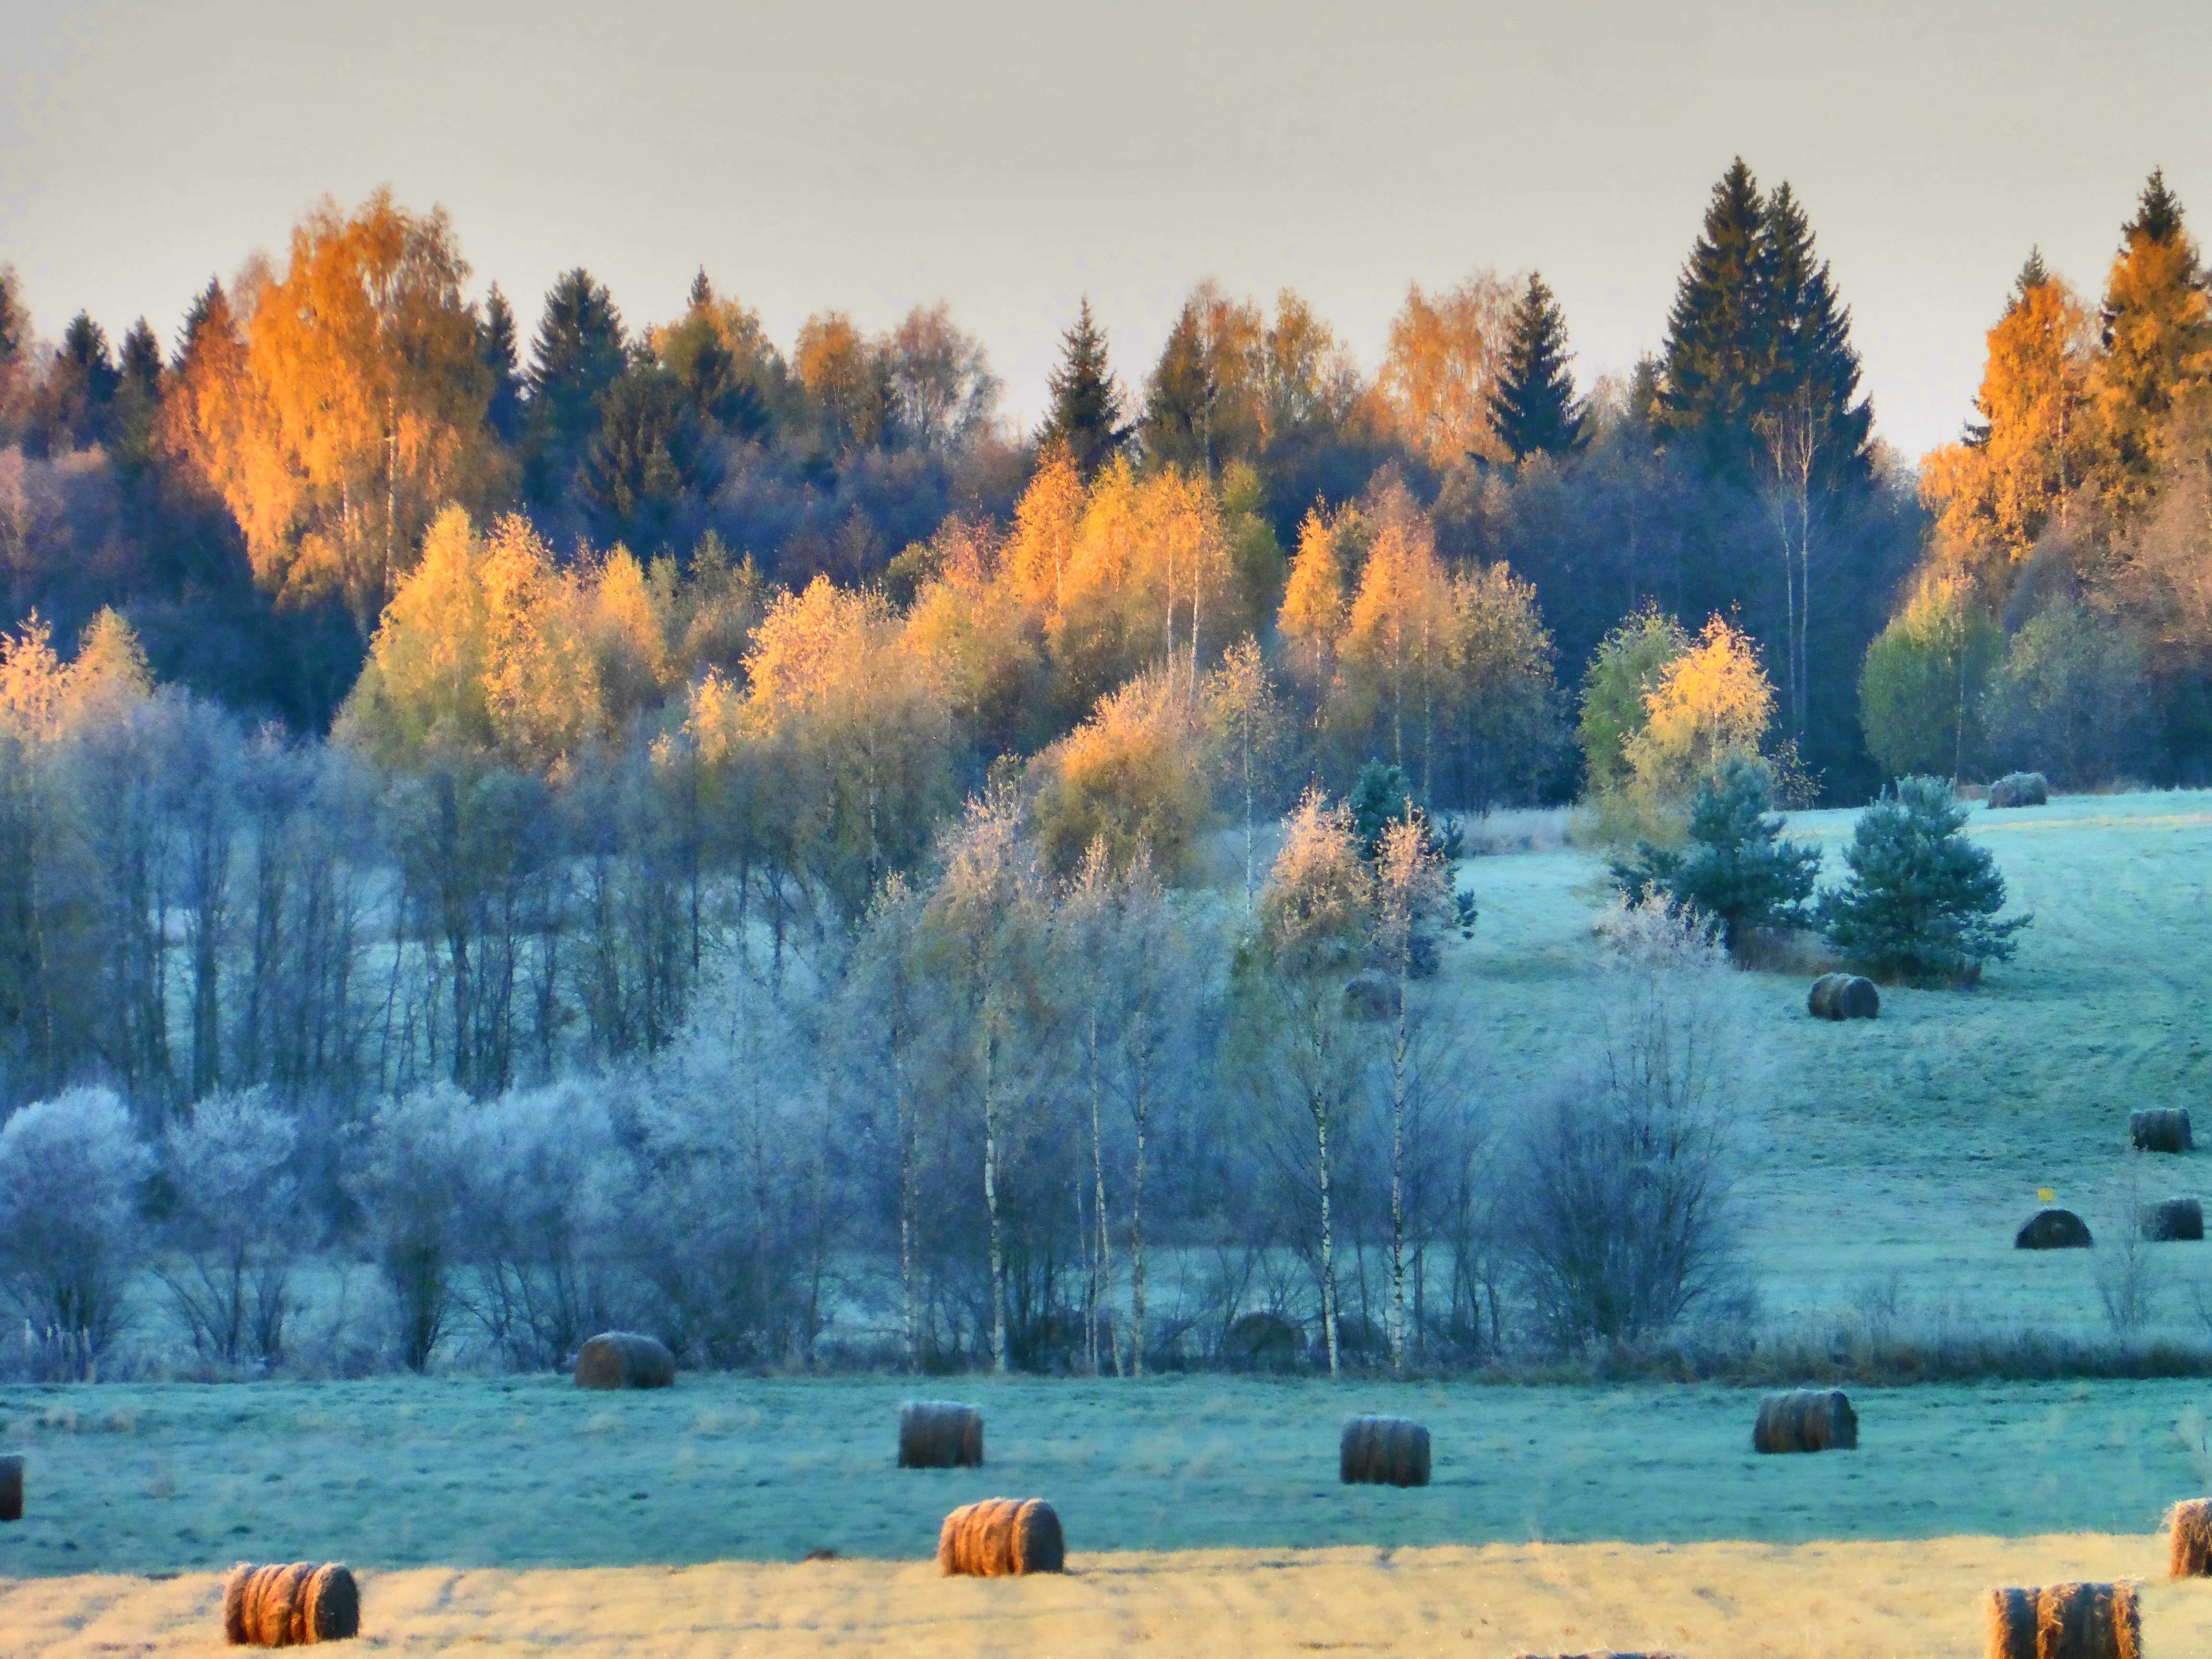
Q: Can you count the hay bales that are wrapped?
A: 0